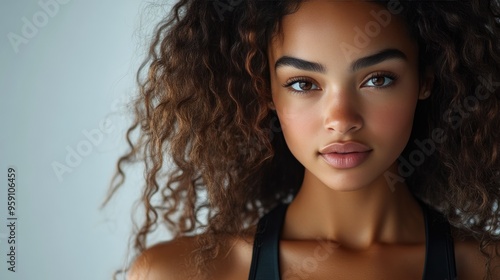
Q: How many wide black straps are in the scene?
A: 2